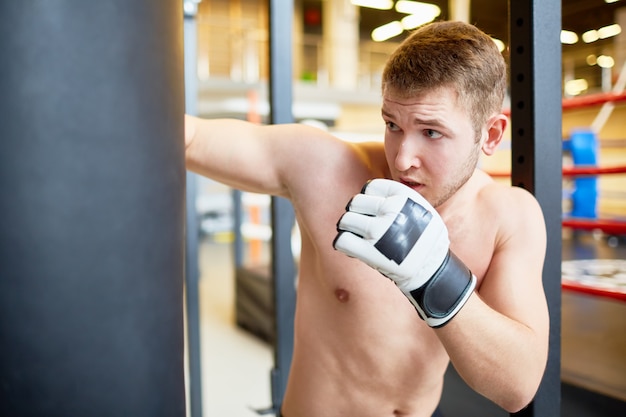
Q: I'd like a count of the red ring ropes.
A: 4